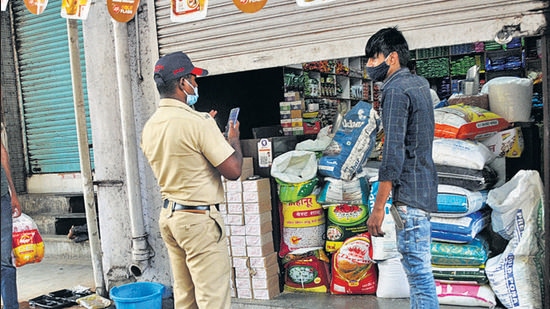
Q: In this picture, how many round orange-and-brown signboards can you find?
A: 3